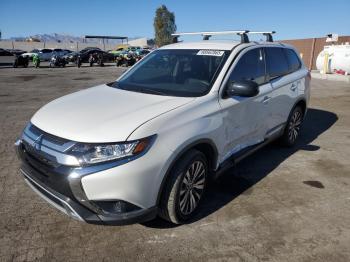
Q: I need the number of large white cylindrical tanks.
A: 1